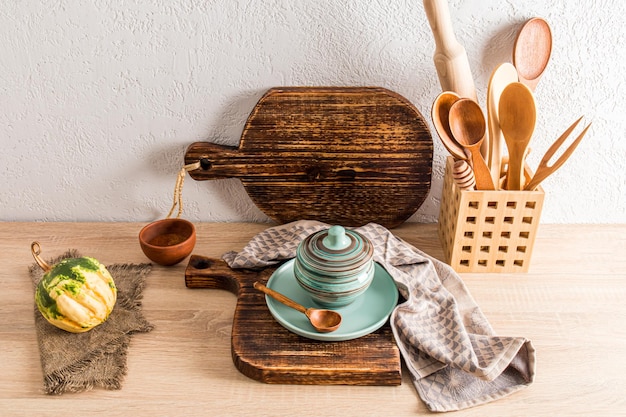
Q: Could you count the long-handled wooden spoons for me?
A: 5